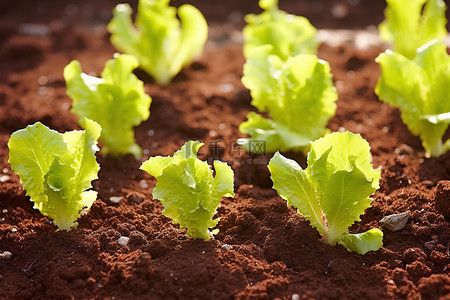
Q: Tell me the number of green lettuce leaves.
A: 9